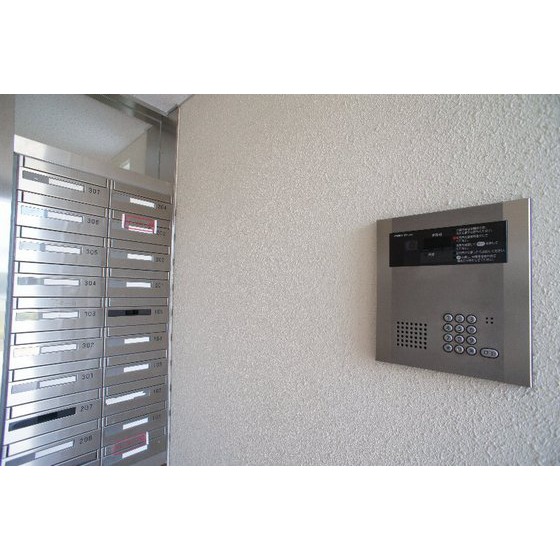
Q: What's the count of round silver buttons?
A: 12